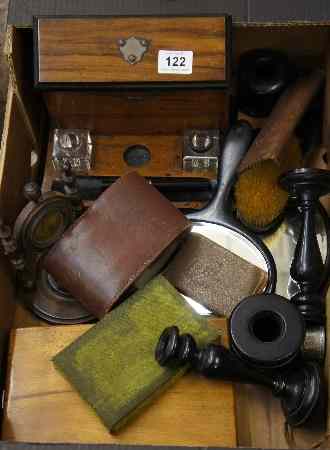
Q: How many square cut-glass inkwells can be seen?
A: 2